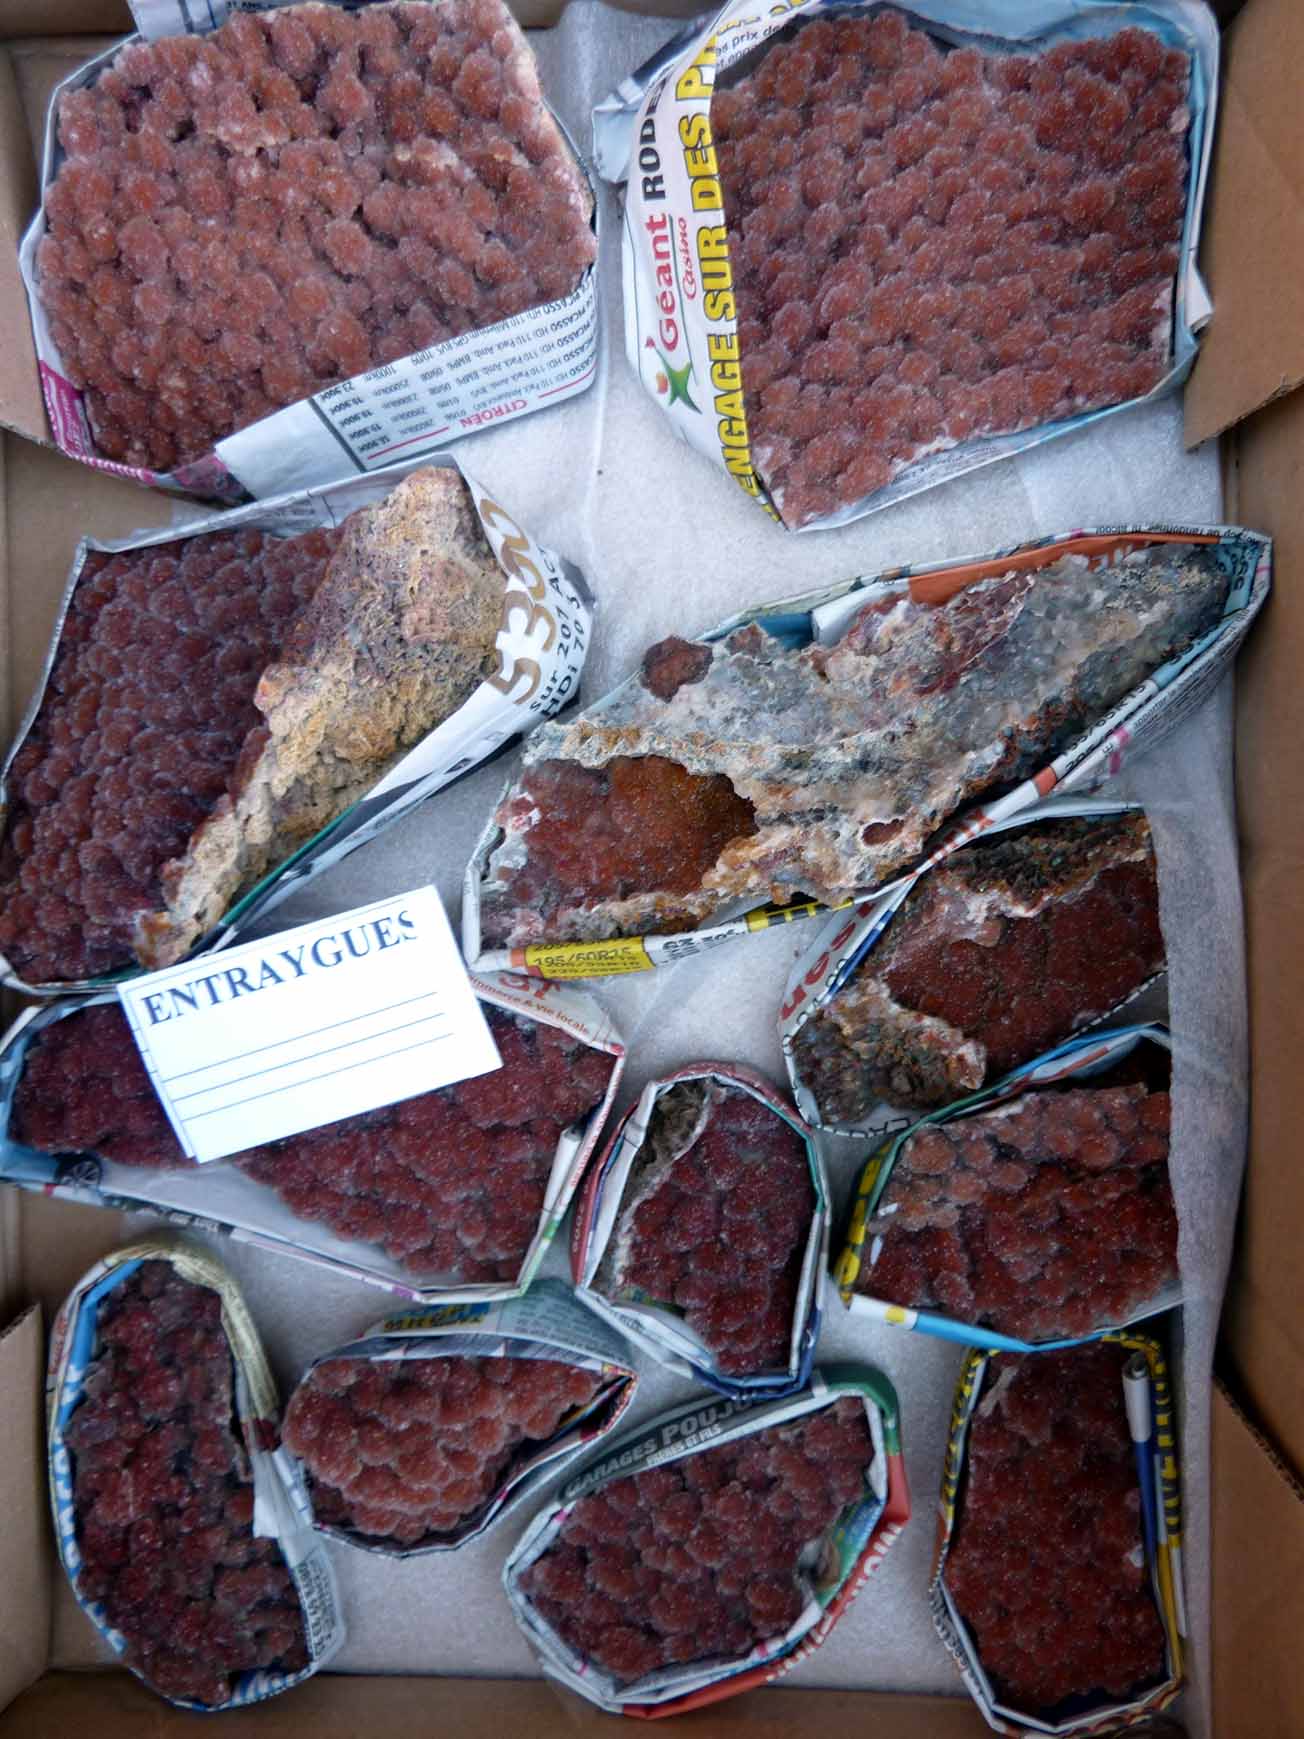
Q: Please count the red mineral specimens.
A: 12